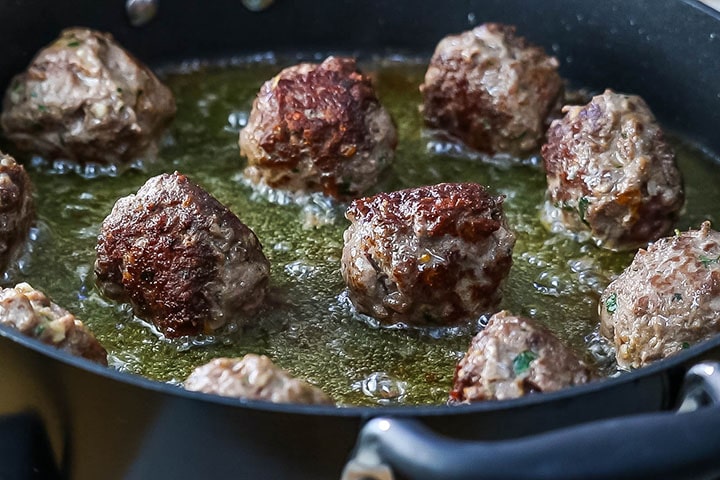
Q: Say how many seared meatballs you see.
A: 11